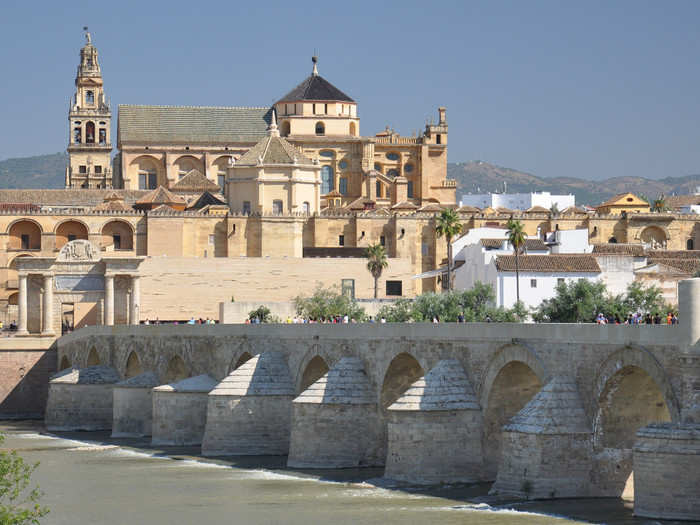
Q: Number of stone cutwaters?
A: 8